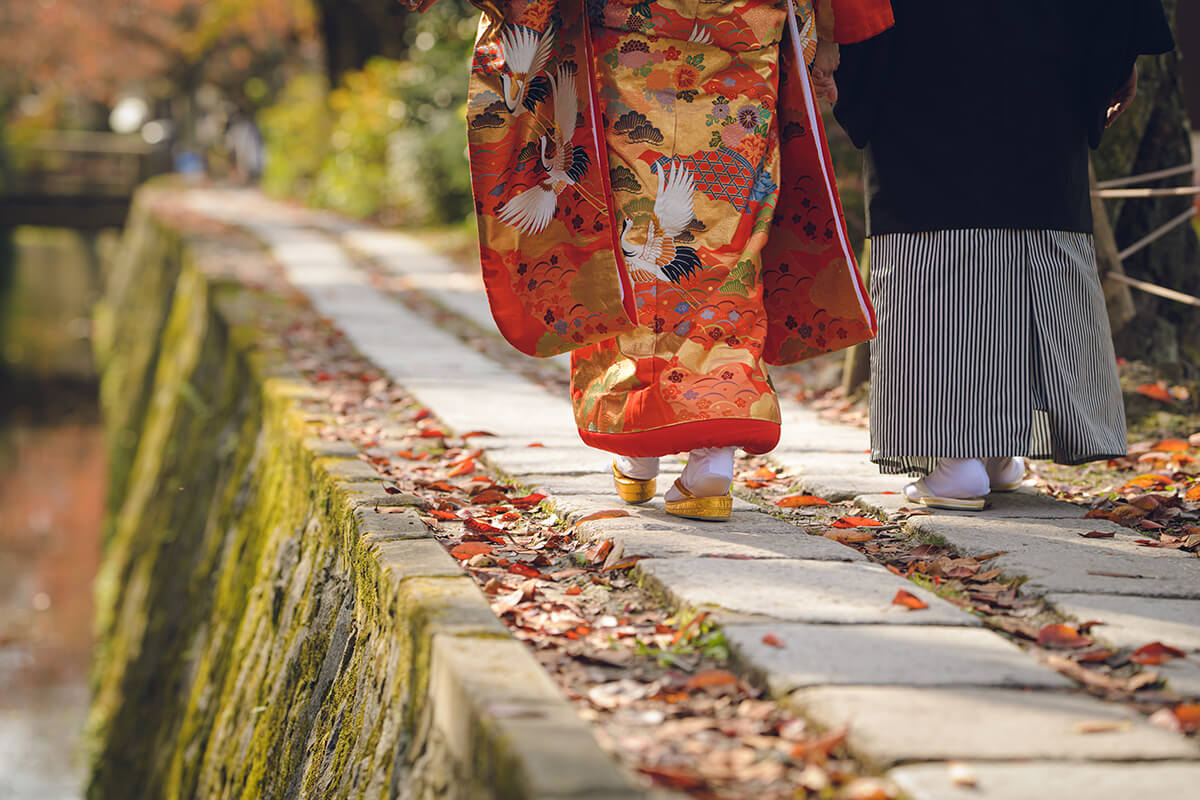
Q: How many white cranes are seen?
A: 3